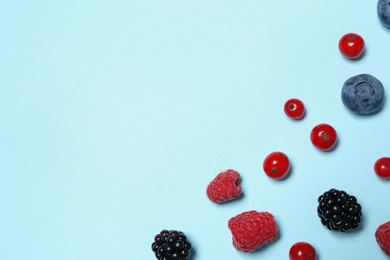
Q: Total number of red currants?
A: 6